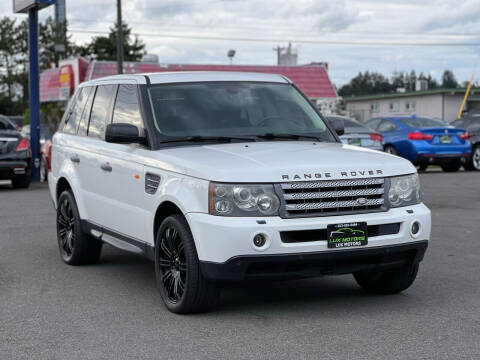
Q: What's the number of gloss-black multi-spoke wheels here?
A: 2